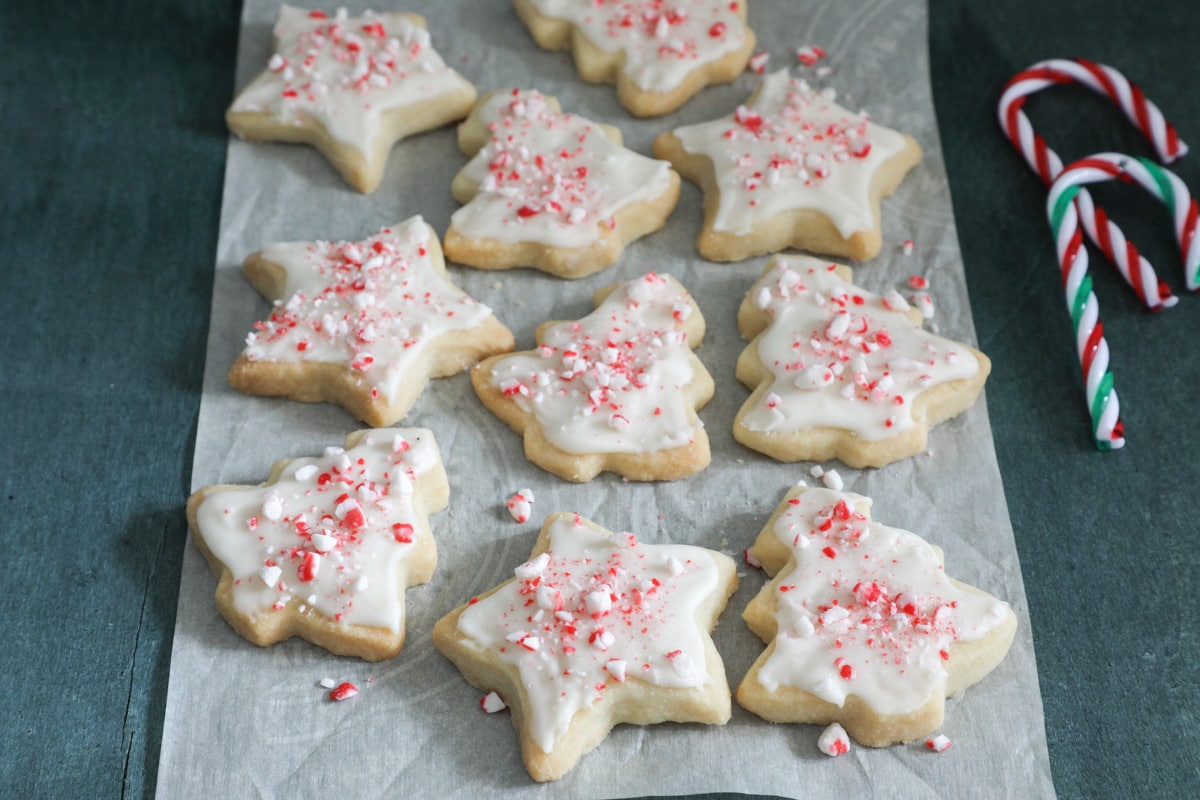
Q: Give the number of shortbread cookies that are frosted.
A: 10